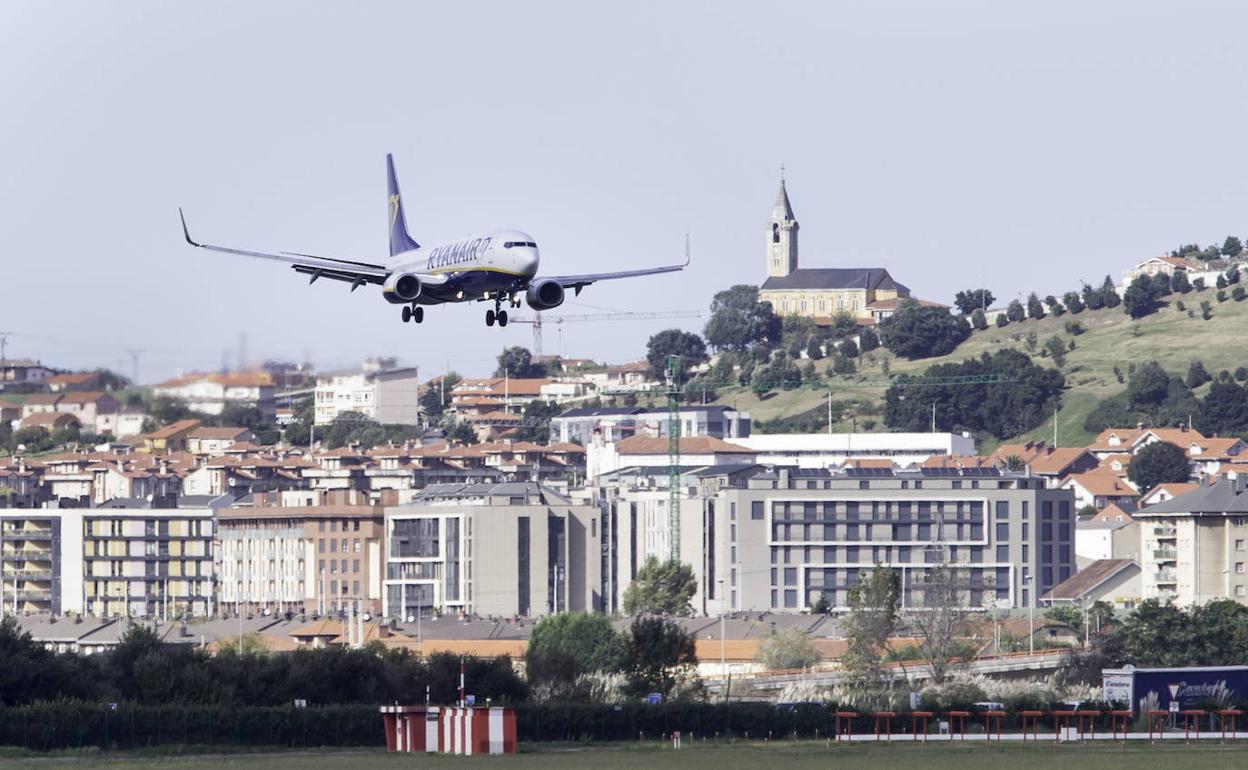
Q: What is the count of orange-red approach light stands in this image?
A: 12